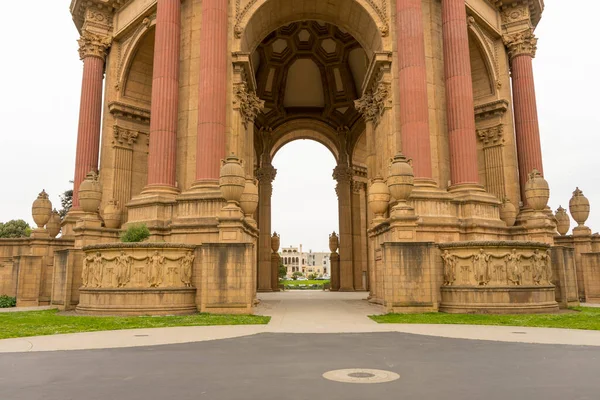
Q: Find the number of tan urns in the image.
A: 14